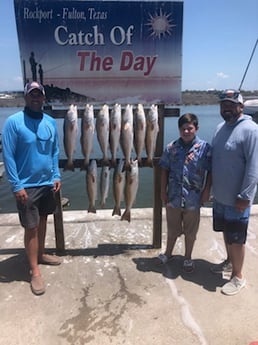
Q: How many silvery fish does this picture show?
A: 11